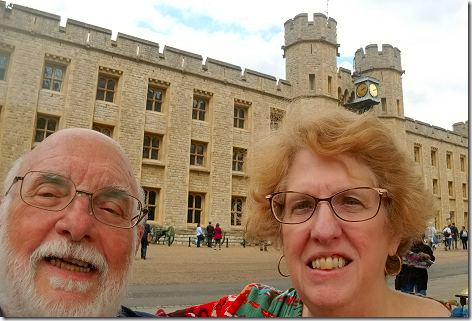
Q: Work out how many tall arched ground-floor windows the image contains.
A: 3